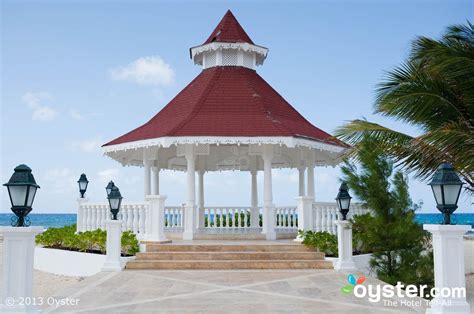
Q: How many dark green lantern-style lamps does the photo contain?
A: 6